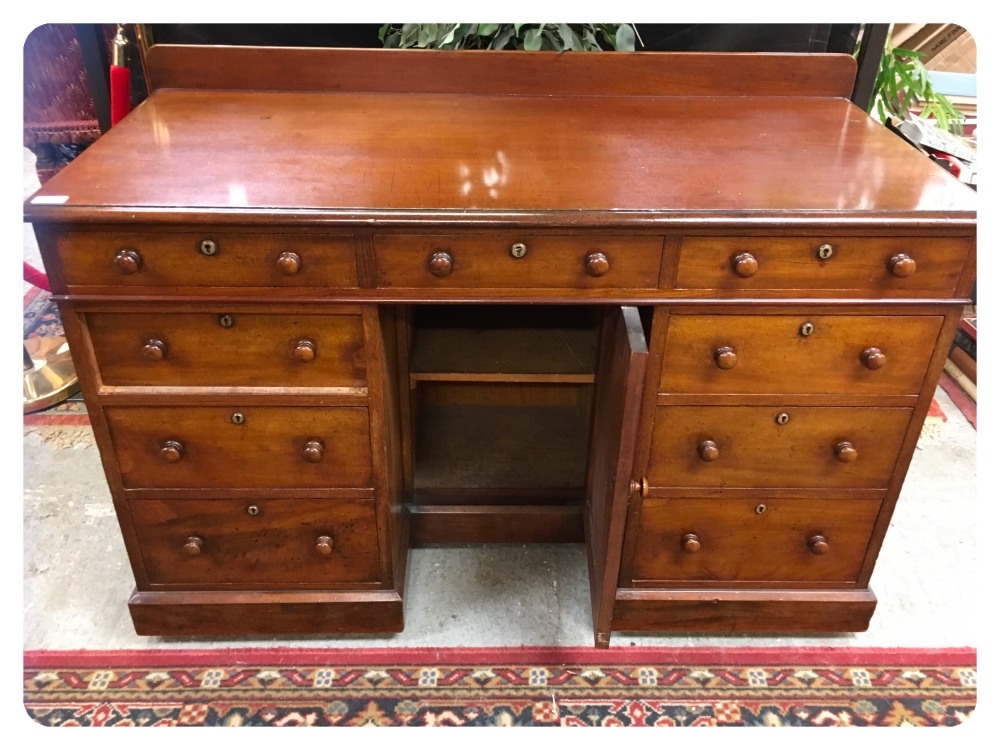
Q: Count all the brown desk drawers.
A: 9